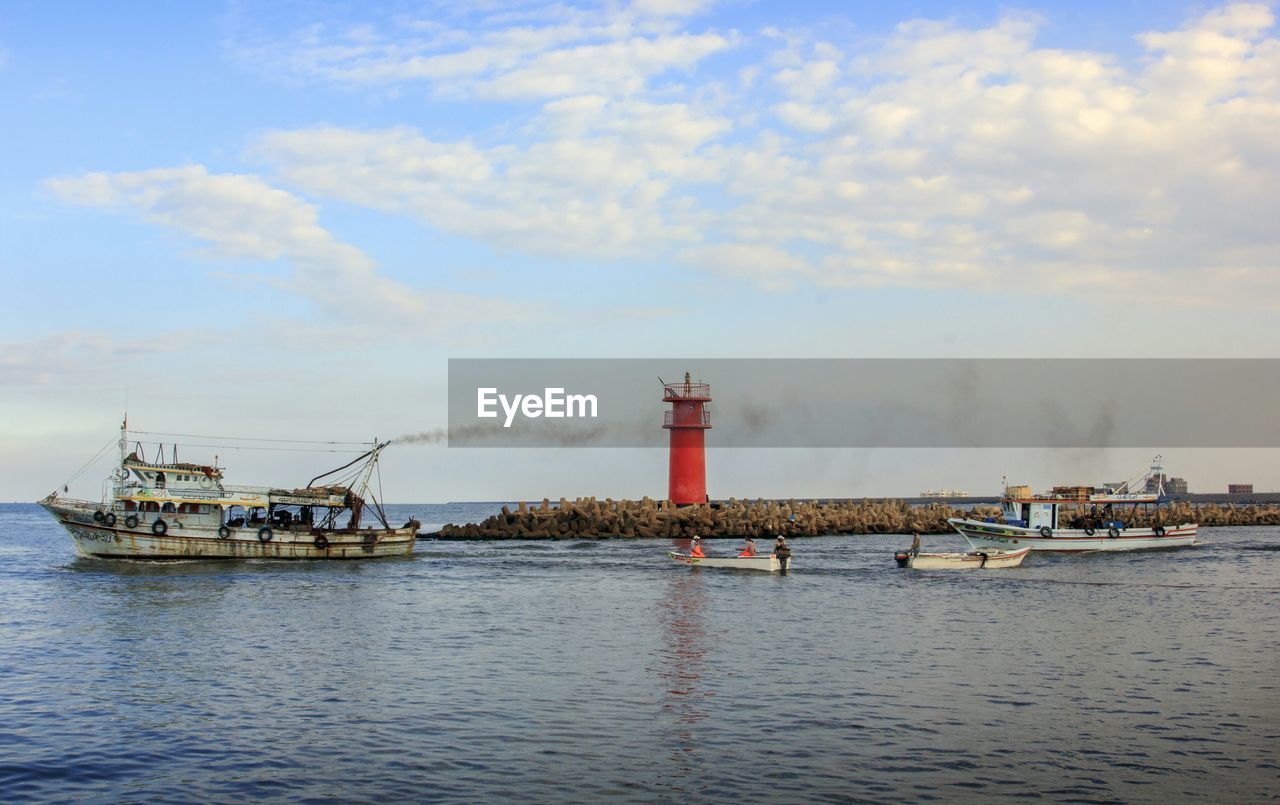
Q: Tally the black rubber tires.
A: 11